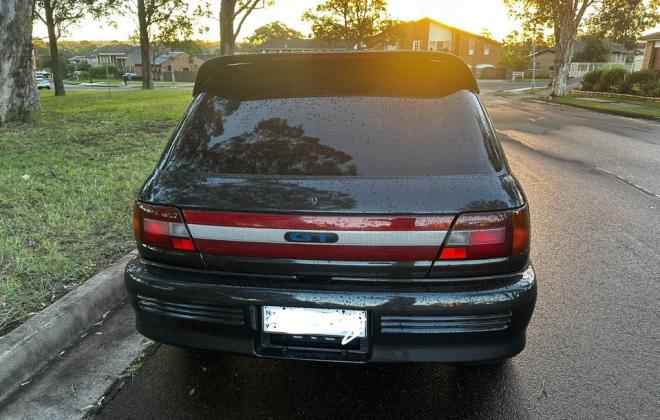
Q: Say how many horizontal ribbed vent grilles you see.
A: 2